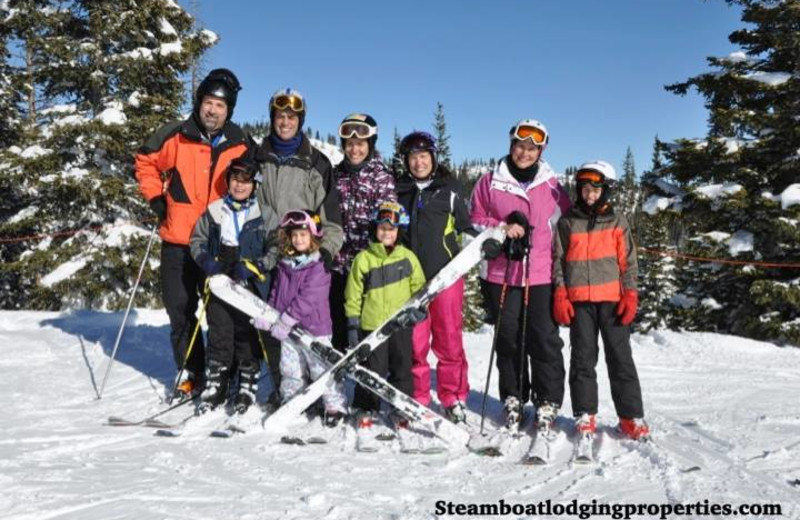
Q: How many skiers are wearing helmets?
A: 9